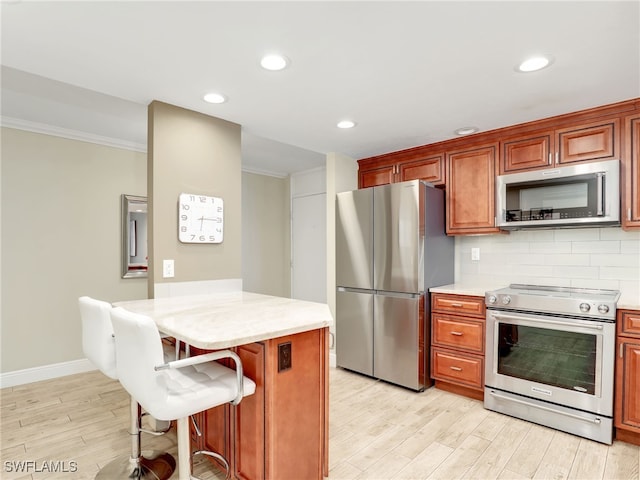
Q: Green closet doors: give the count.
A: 0